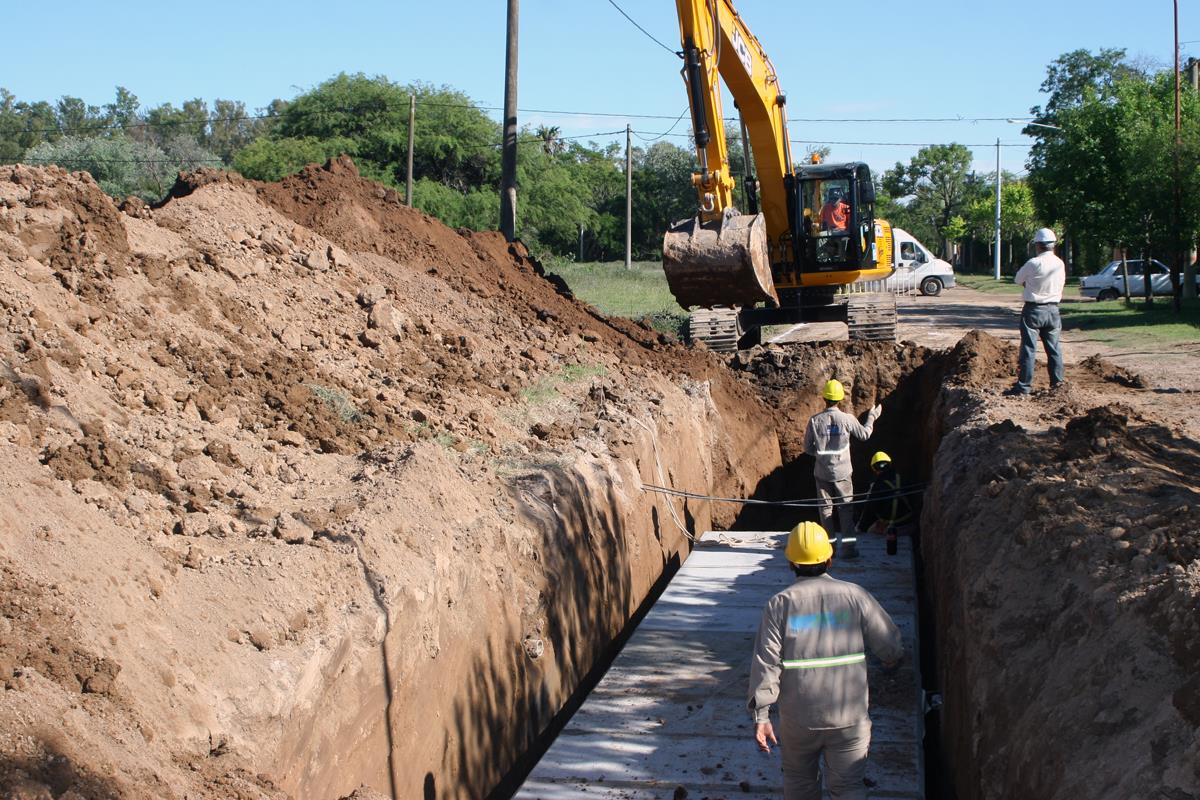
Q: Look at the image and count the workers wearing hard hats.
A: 4